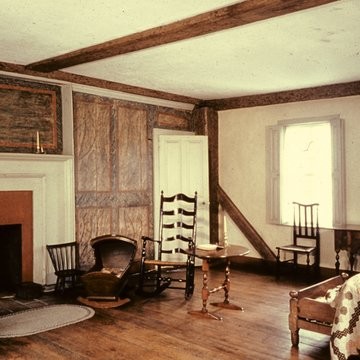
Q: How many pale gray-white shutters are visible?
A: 2